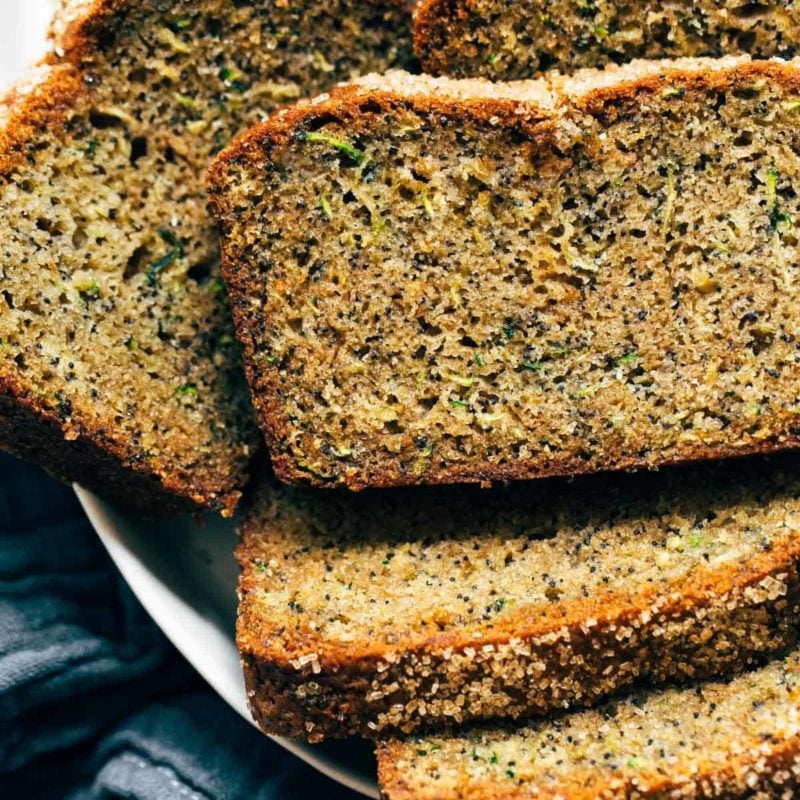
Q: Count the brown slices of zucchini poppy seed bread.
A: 5